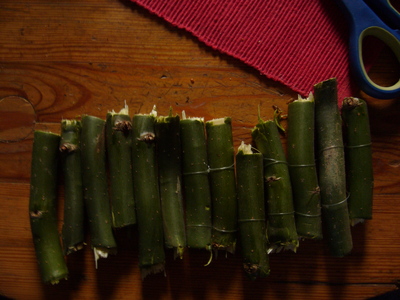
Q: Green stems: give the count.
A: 13